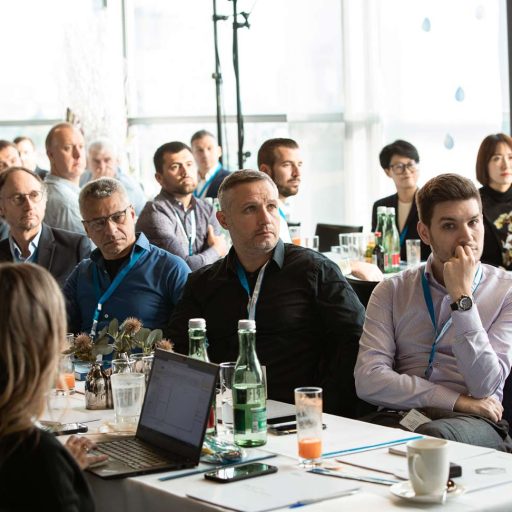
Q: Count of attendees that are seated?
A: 14